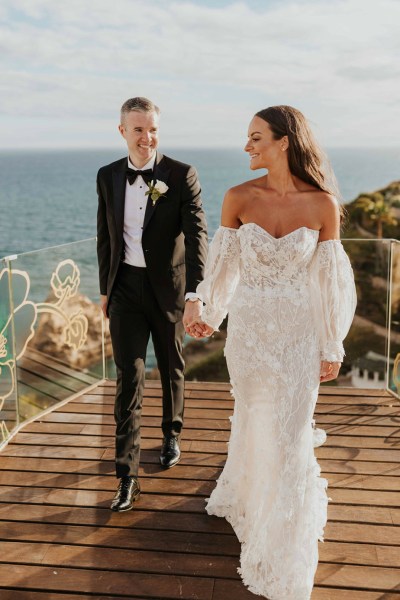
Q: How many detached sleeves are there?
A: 2